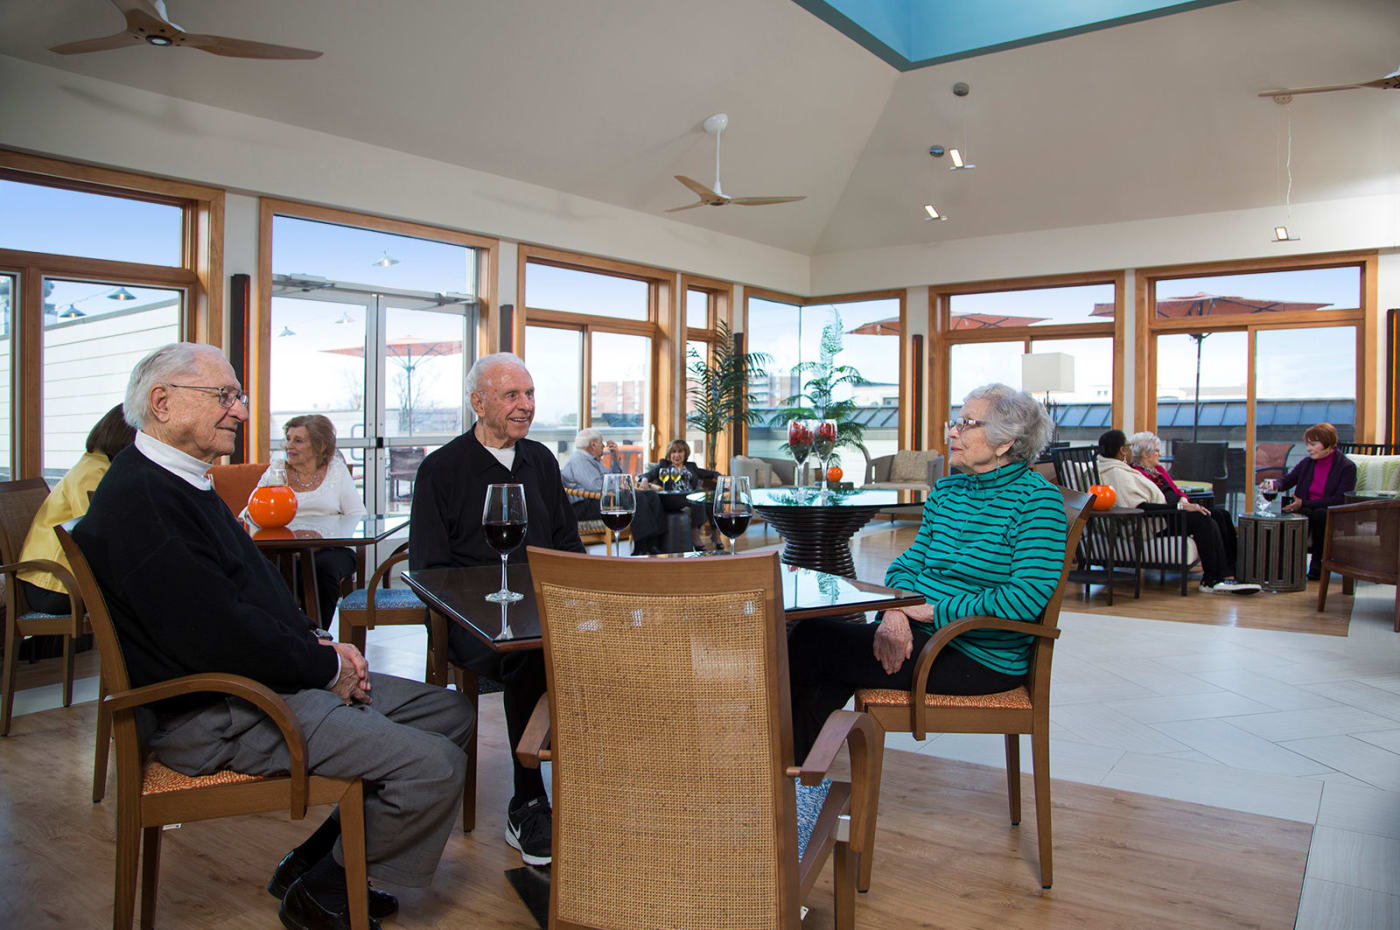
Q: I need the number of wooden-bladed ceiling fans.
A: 3